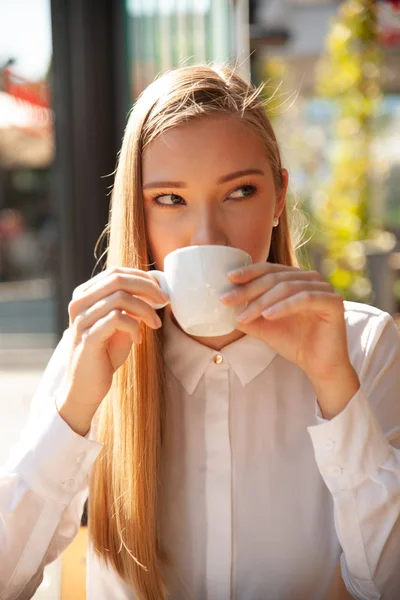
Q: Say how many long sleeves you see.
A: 2